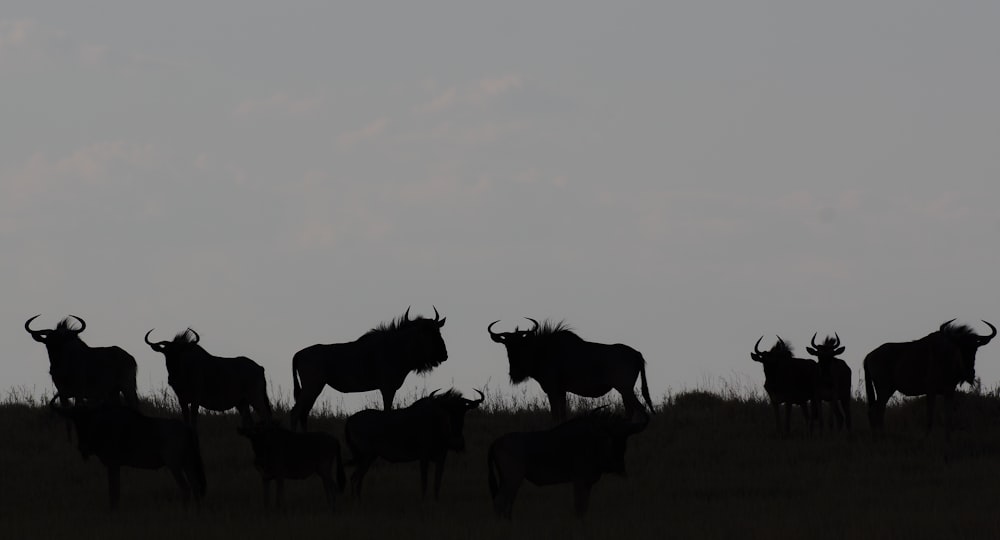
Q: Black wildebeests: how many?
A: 11